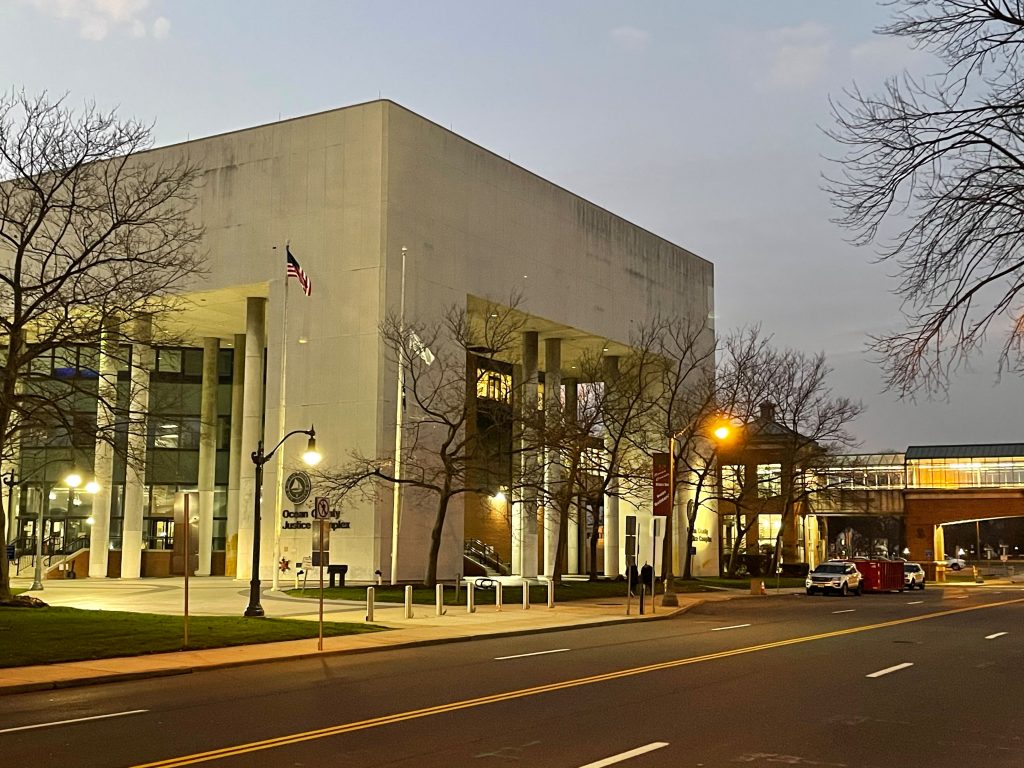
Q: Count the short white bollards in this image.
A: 7